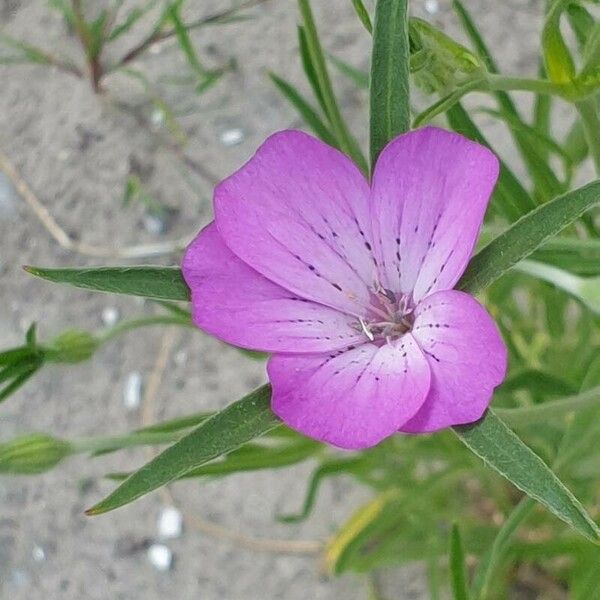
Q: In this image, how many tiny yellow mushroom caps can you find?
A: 0